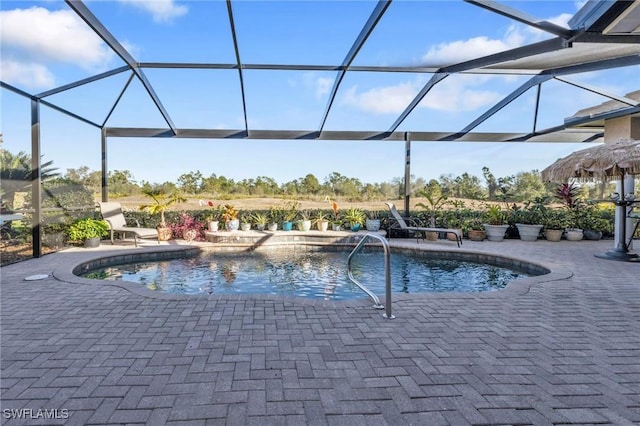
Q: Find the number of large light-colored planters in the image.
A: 2